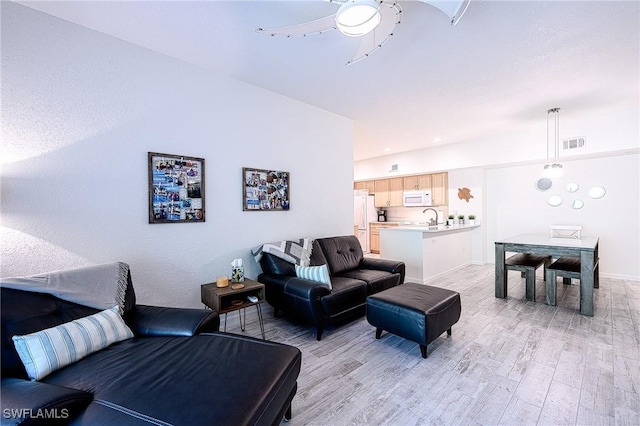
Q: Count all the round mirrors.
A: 5